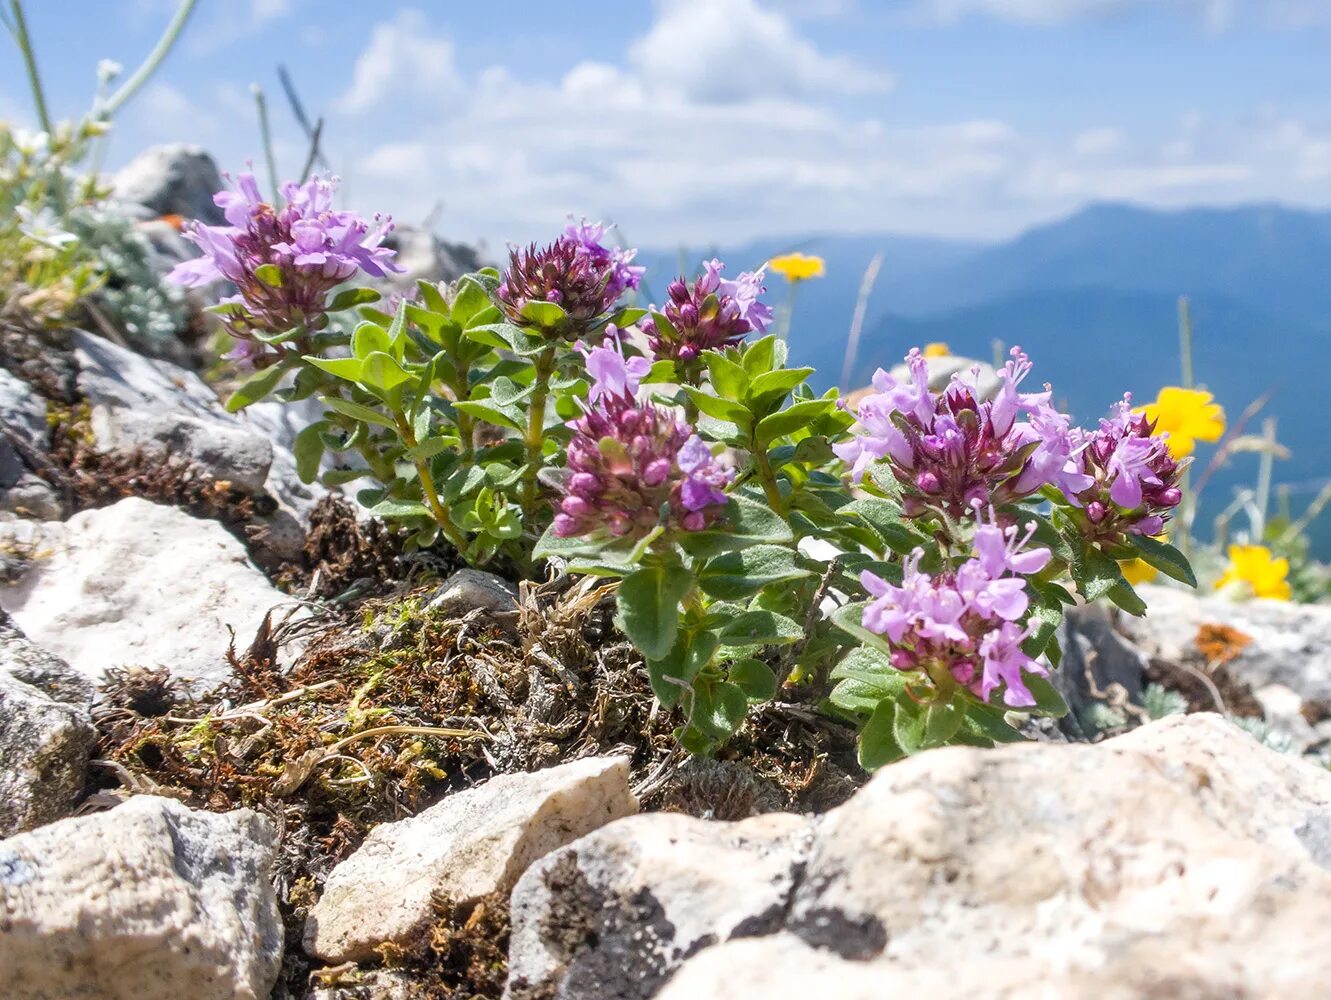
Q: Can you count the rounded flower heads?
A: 7